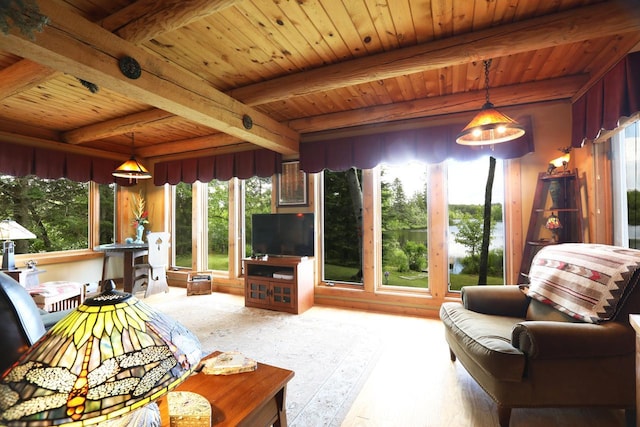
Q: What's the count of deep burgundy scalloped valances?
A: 4